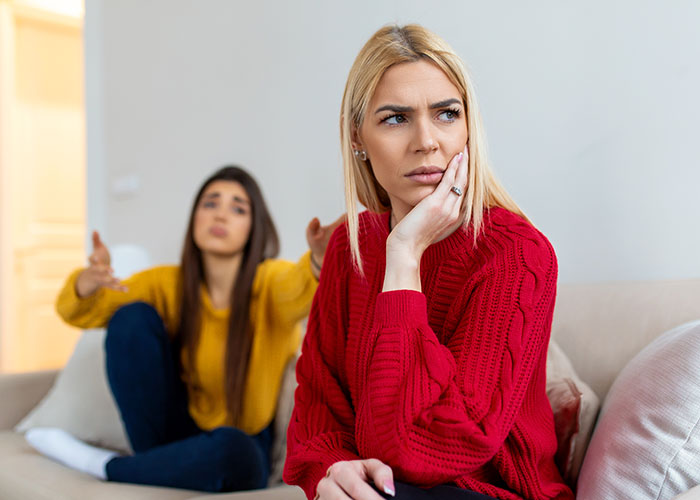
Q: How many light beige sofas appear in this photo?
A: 1